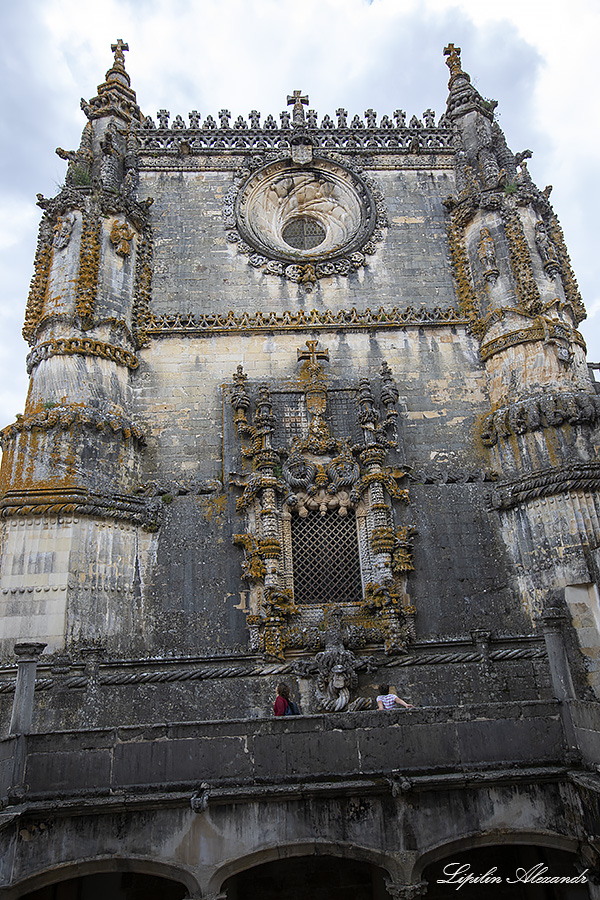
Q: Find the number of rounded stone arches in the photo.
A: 3